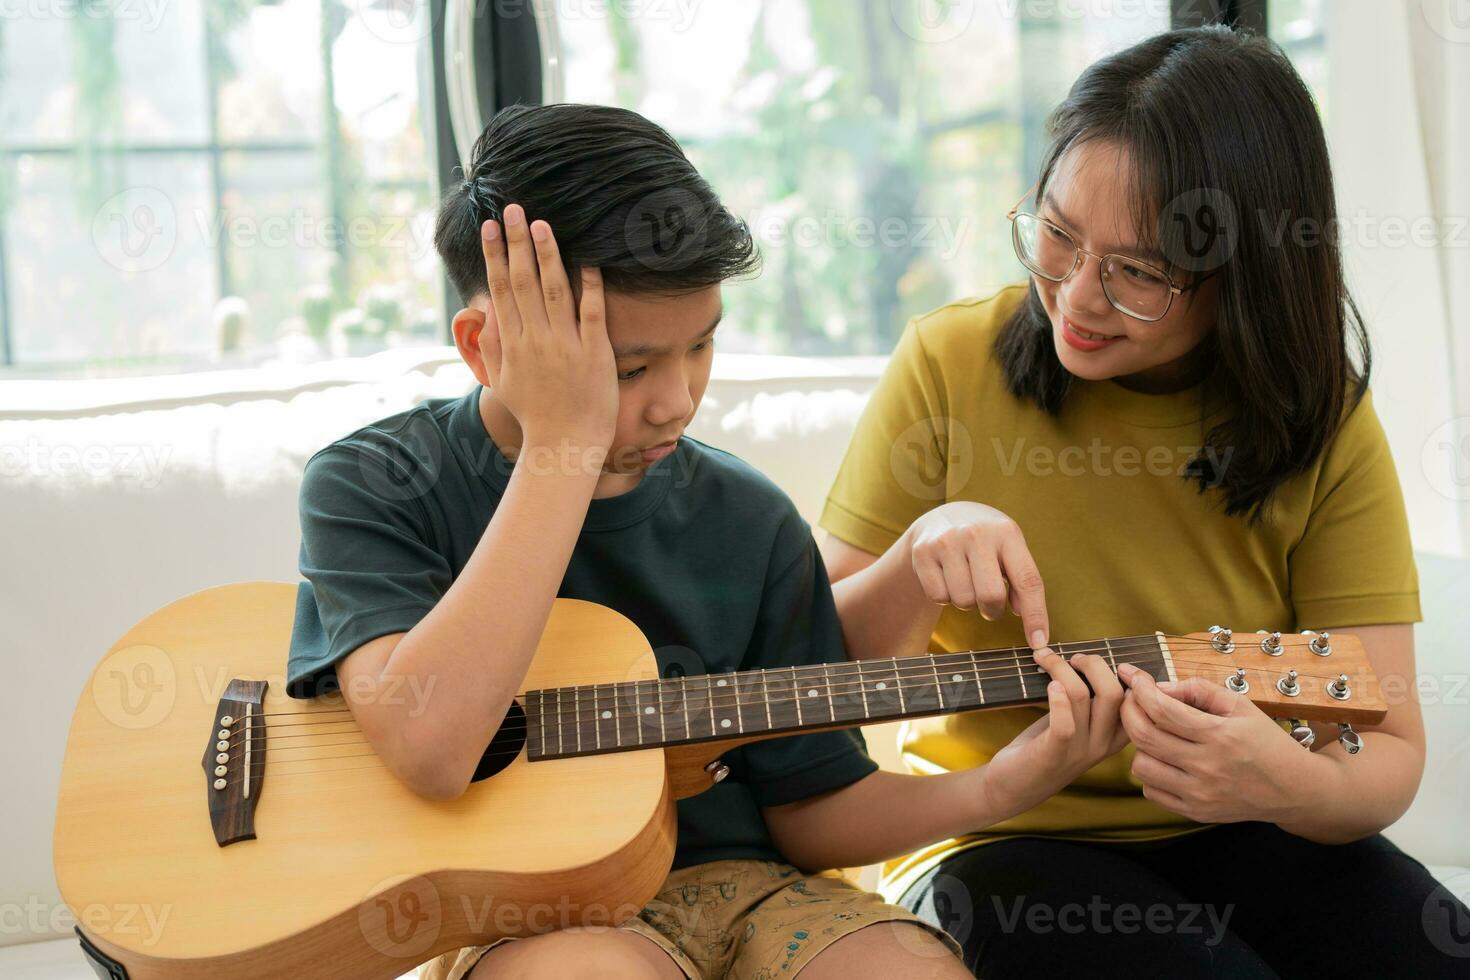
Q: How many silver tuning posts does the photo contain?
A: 6